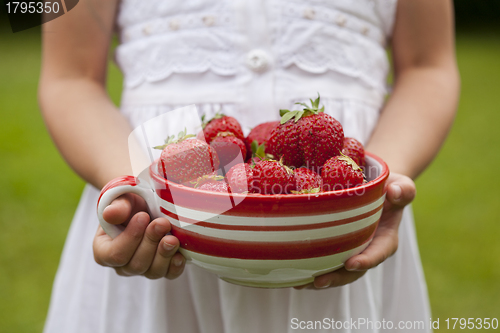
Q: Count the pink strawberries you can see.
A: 0